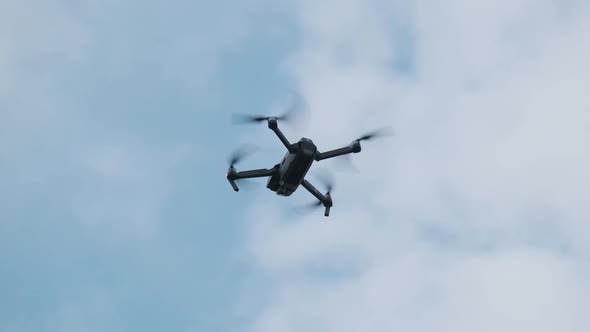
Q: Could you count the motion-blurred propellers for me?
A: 4